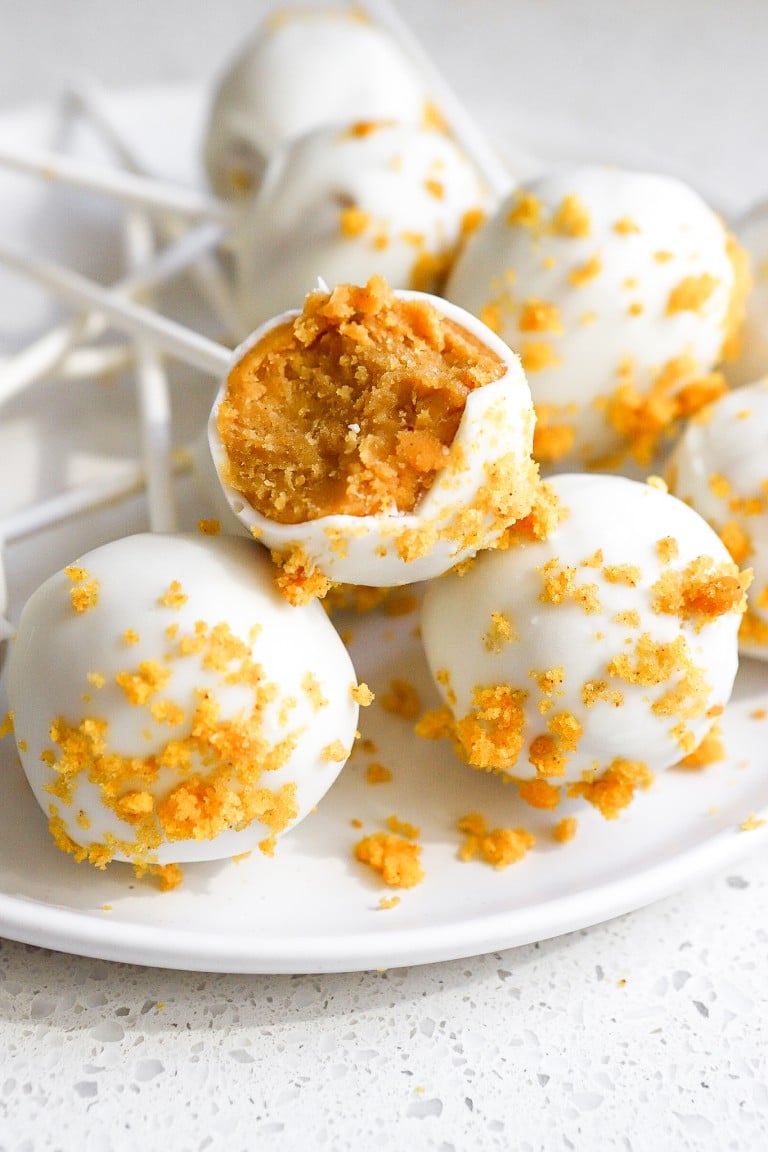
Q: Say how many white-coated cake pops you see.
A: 8